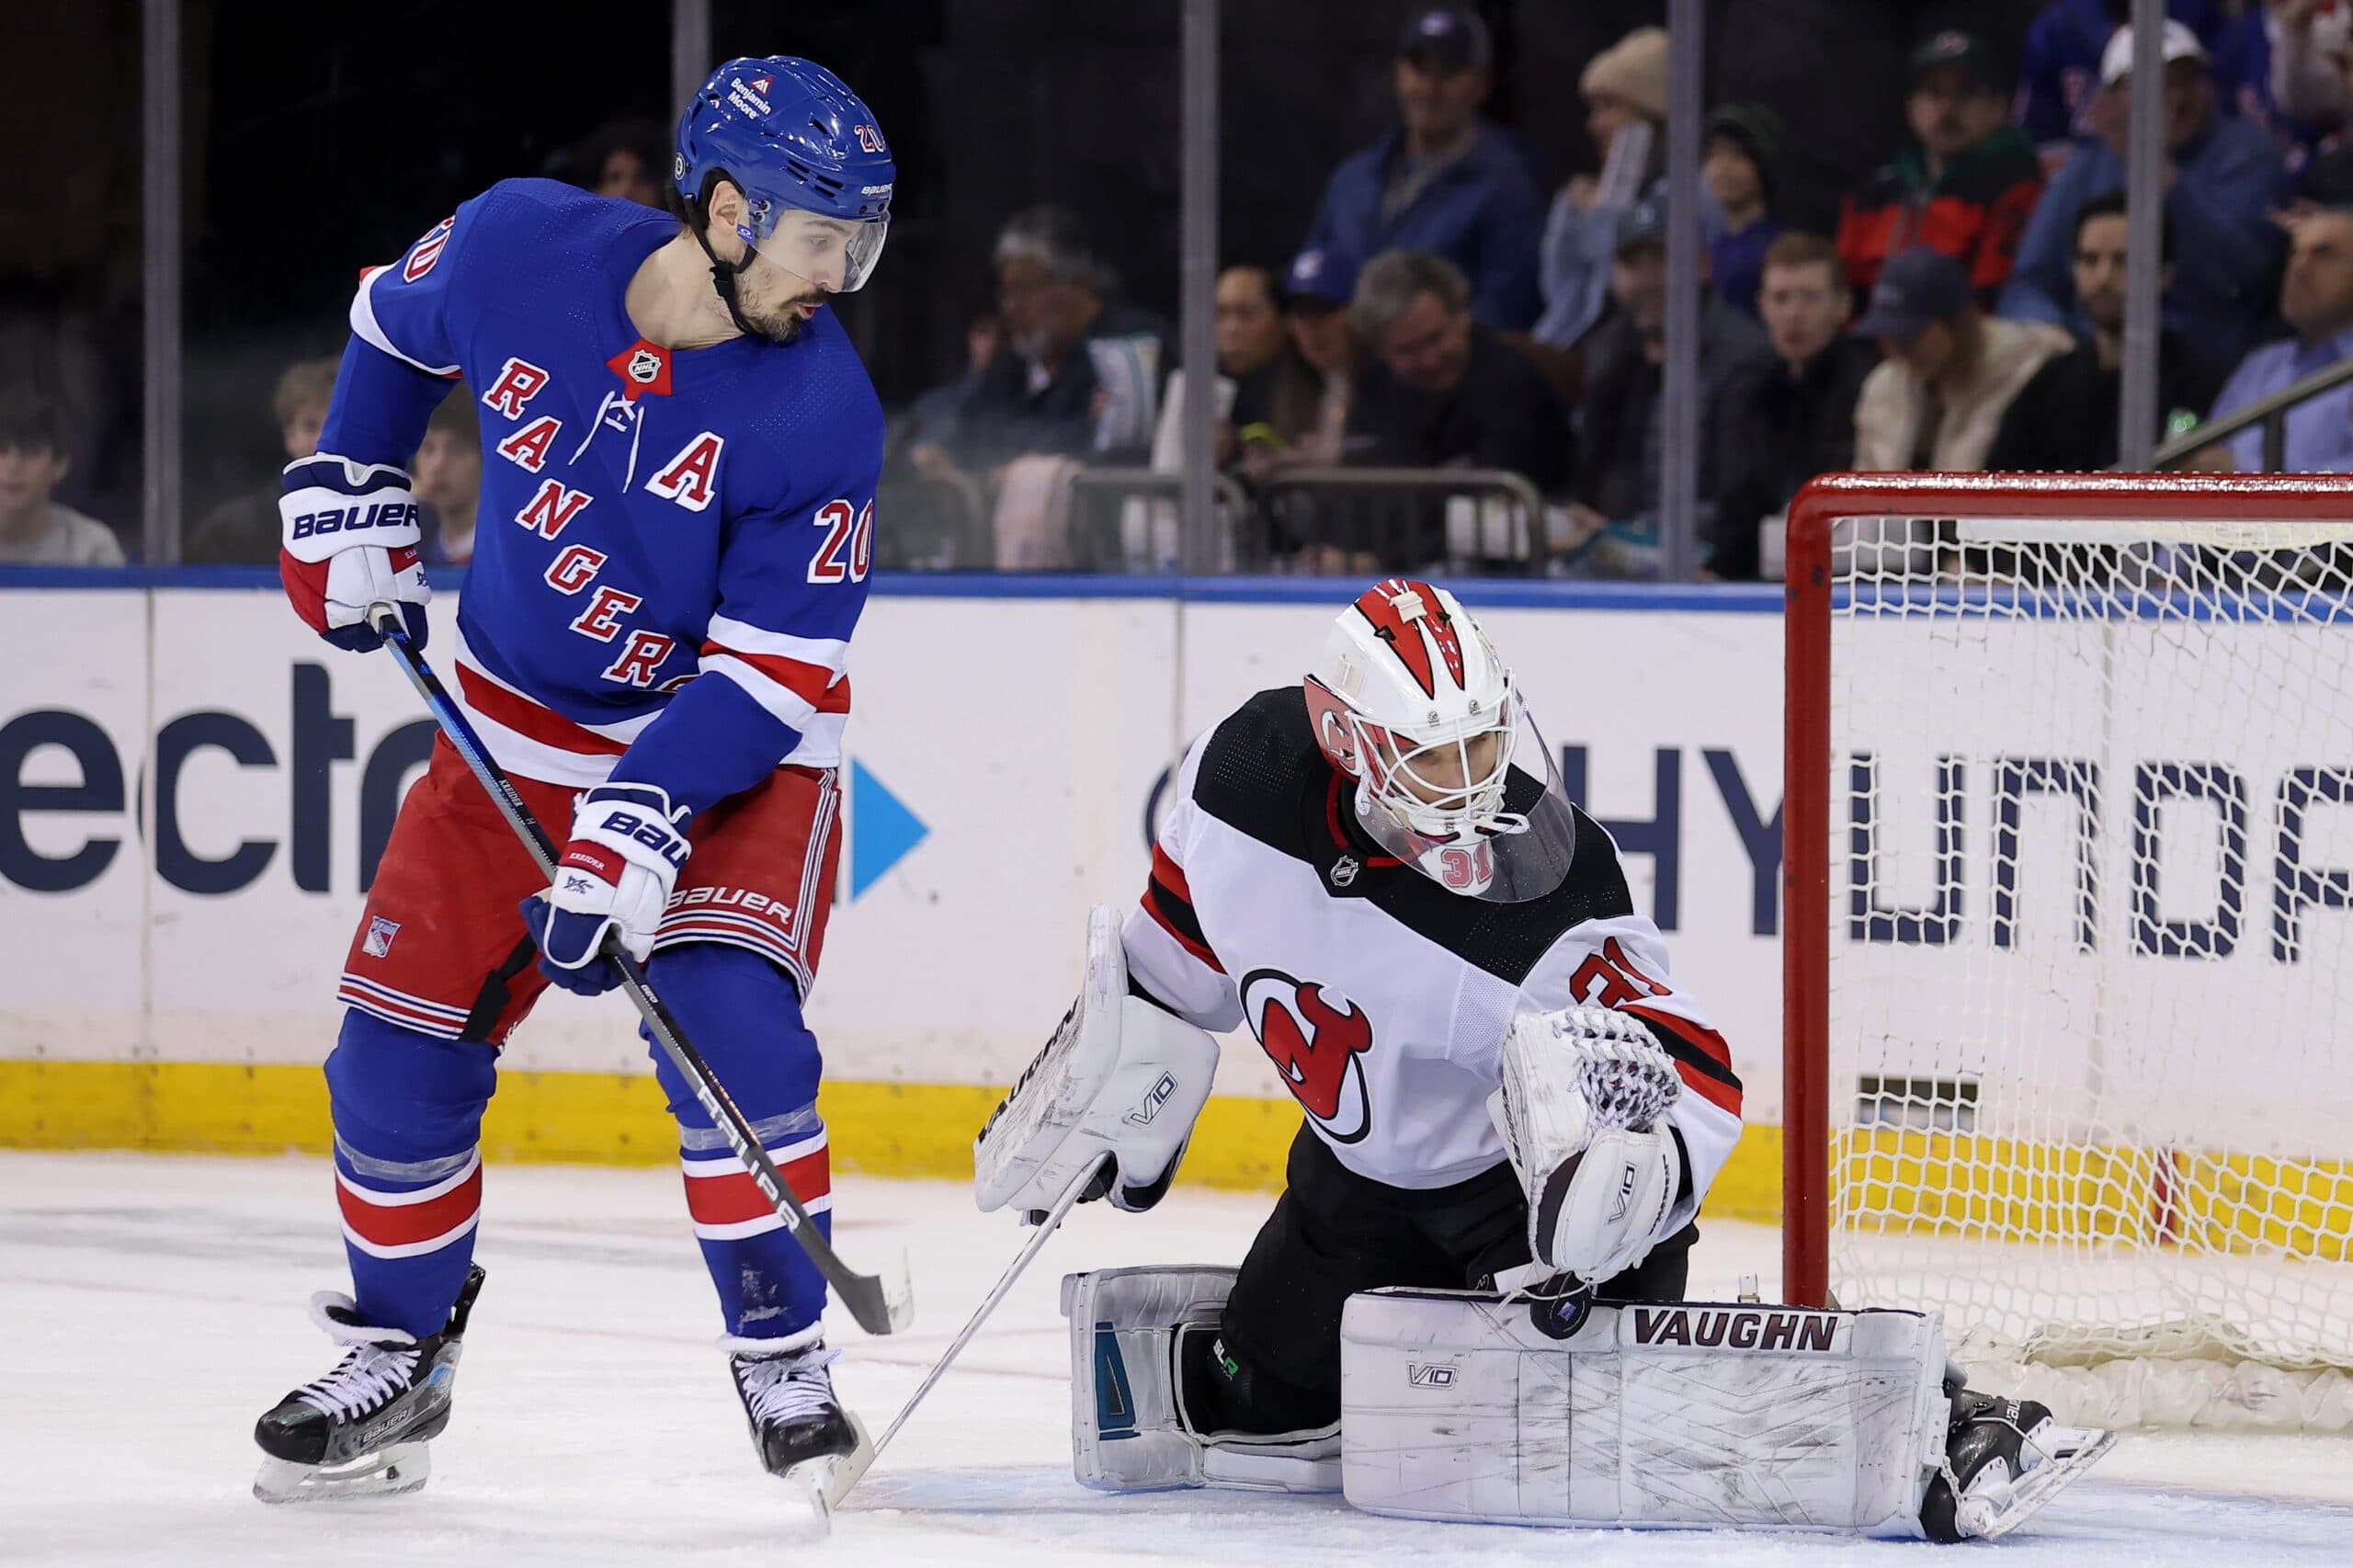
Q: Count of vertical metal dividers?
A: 5